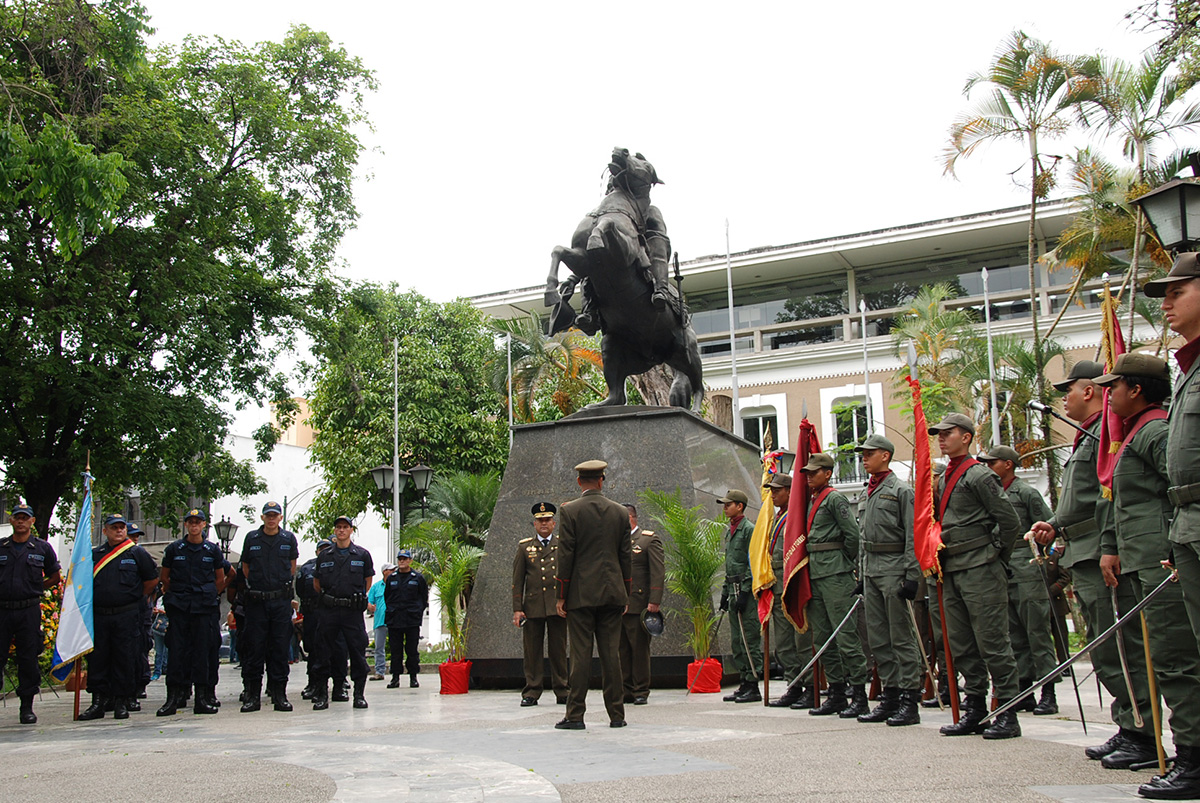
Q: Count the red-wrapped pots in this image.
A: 2